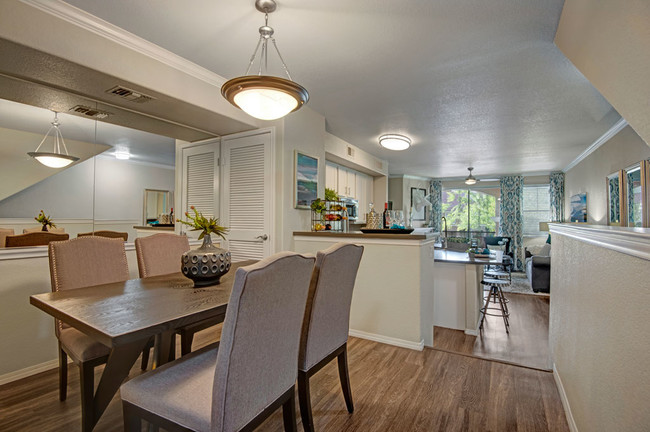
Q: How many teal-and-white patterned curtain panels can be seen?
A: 3